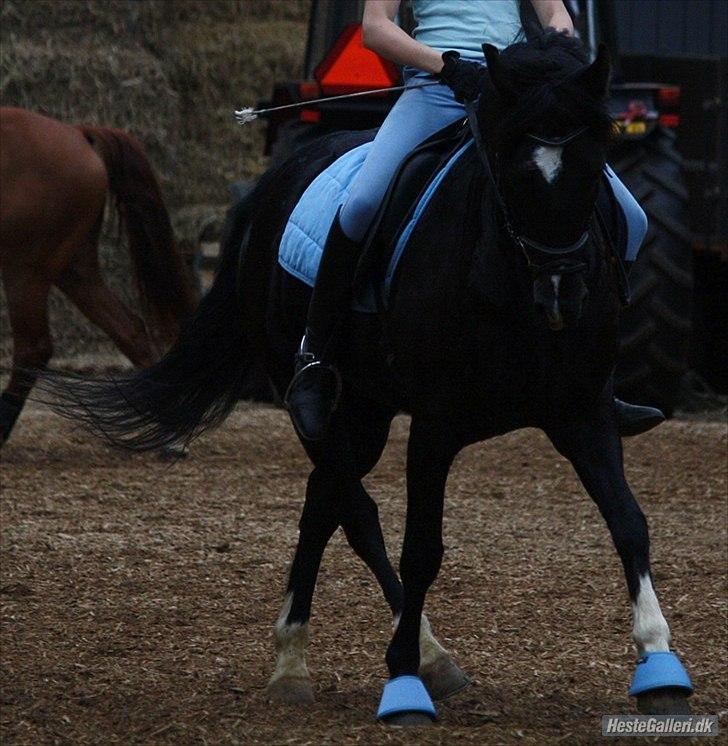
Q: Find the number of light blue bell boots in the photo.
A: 2